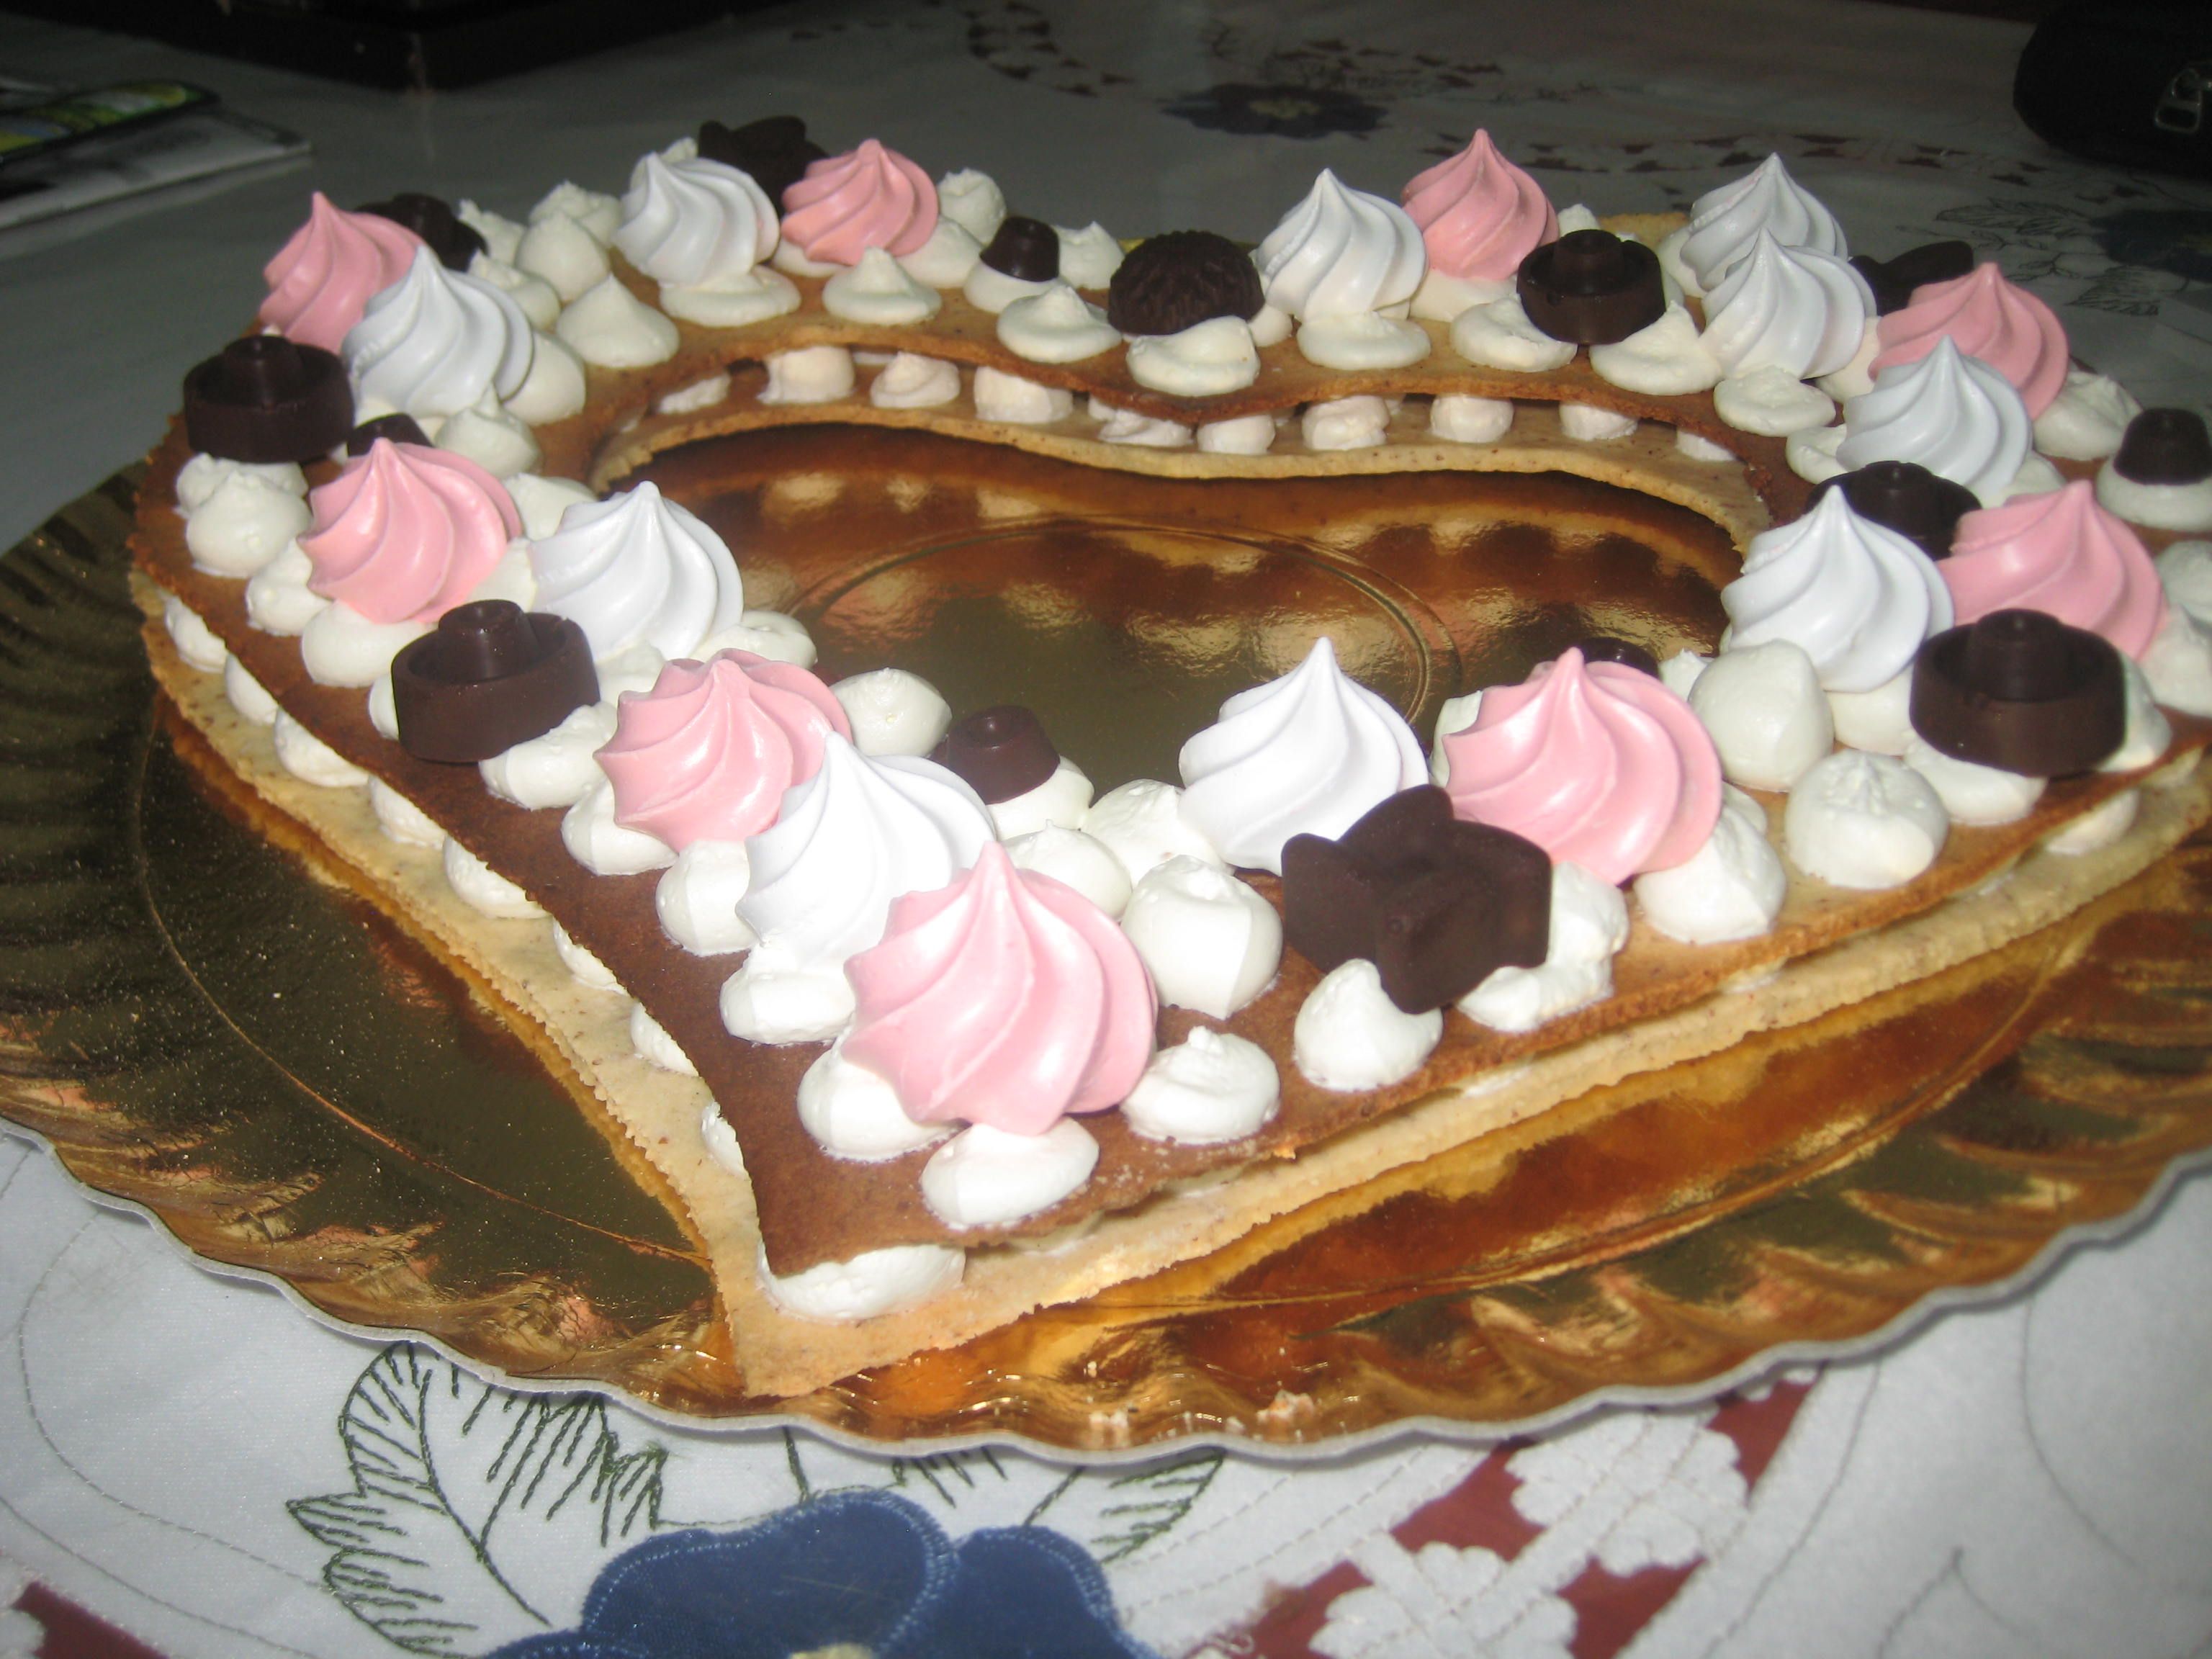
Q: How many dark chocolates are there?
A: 15